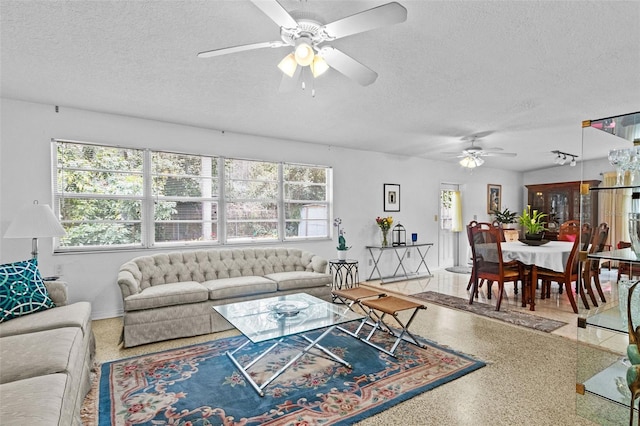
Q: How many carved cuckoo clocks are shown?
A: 0